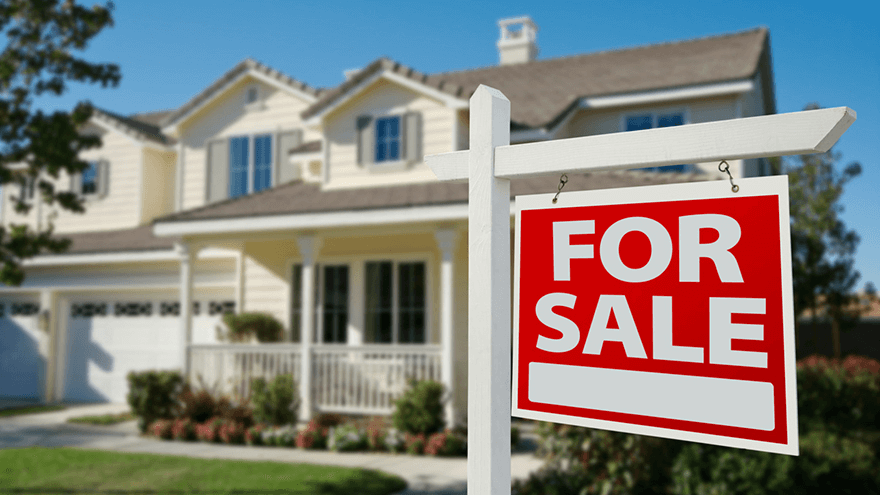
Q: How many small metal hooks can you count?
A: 2